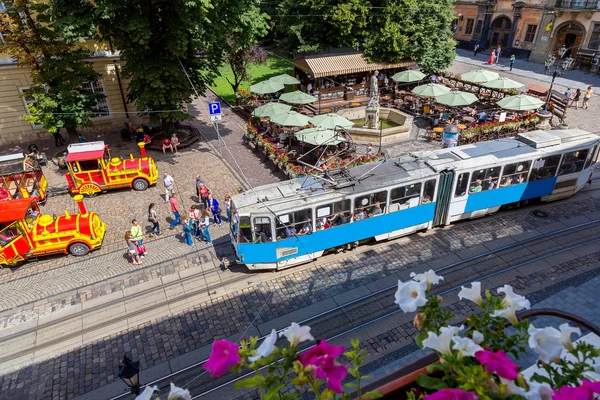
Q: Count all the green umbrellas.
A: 13